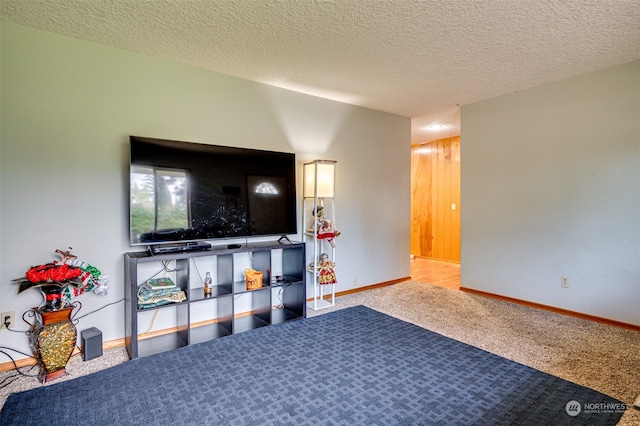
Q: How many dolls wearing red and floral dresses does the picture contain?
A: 2